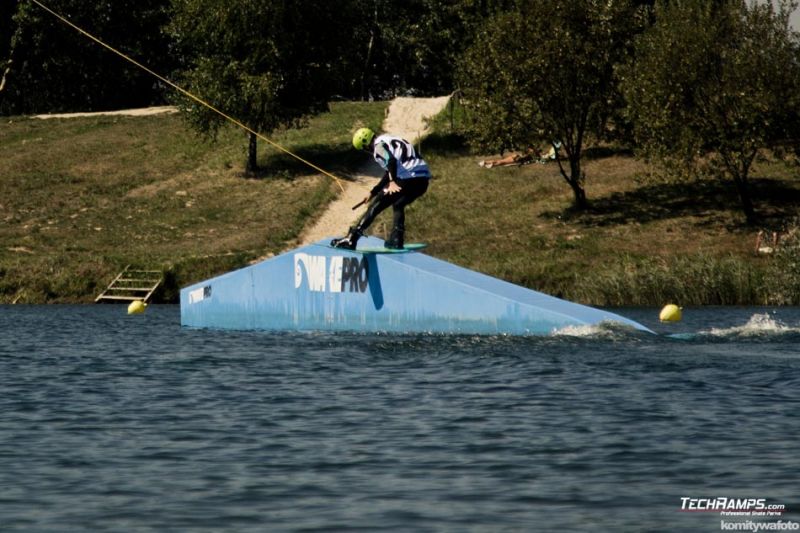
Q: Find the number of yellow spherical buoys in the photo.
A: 2